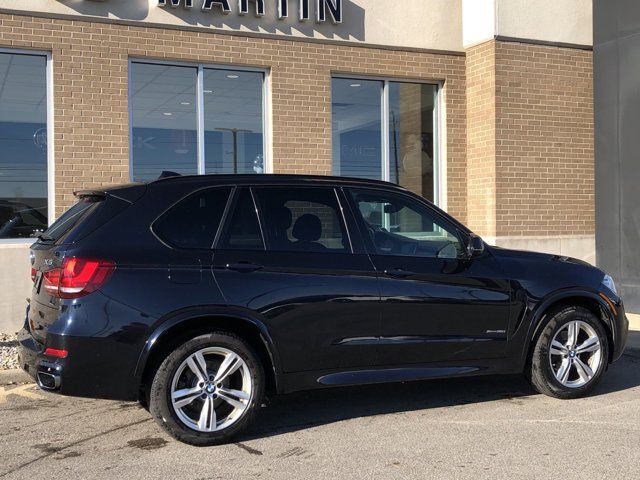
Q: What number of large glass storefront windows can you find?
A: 3